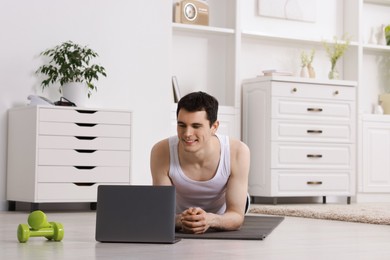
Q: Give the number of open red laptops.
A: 0